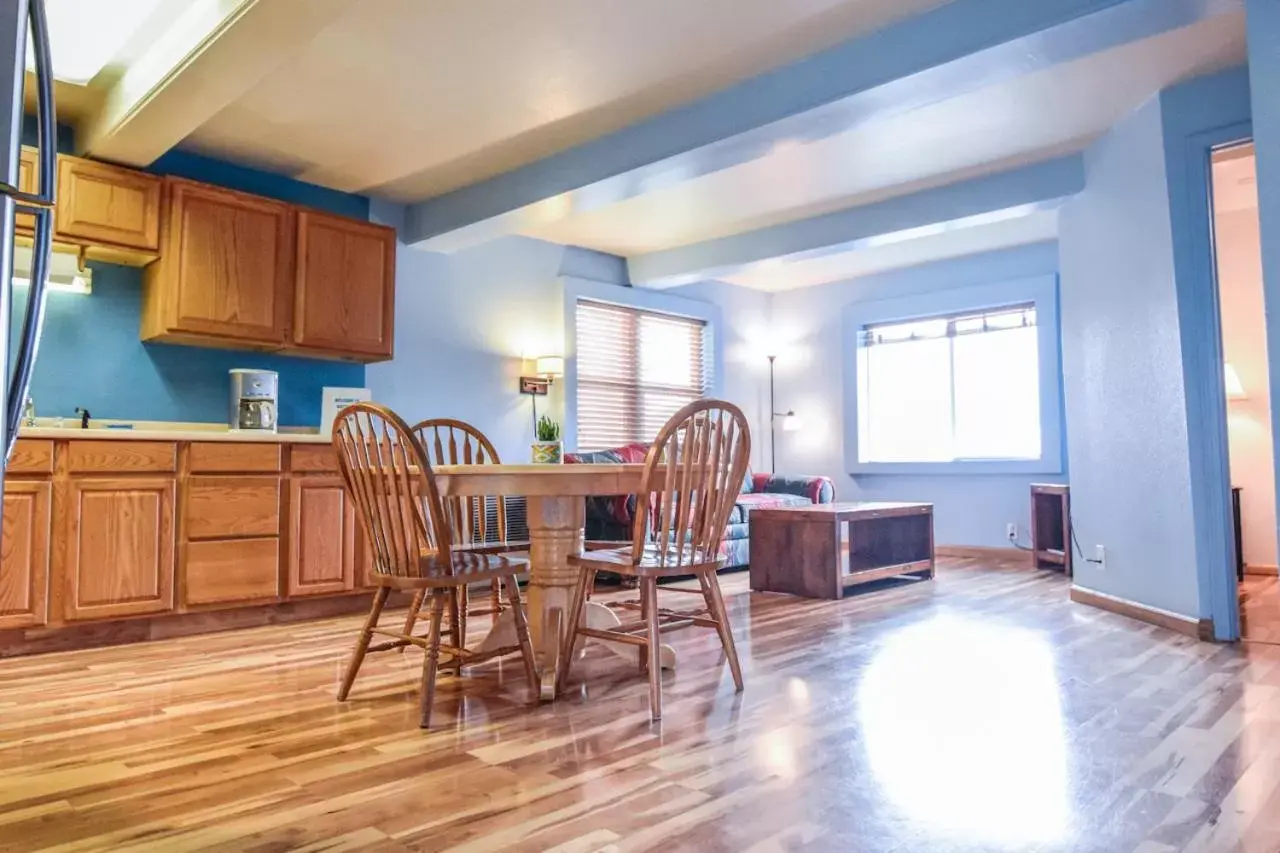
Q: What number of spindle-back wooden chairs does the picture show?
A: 4